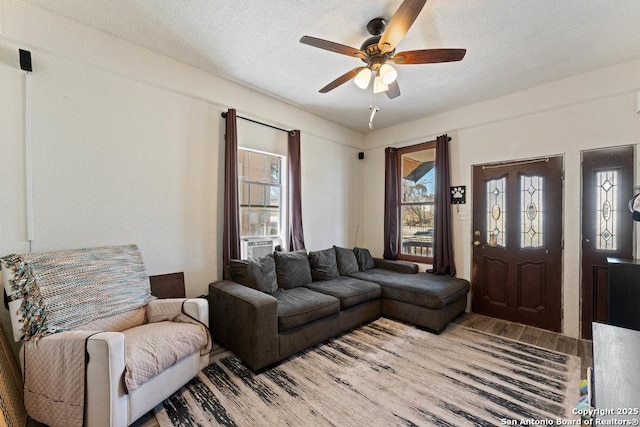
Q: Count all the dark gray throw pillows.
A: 5